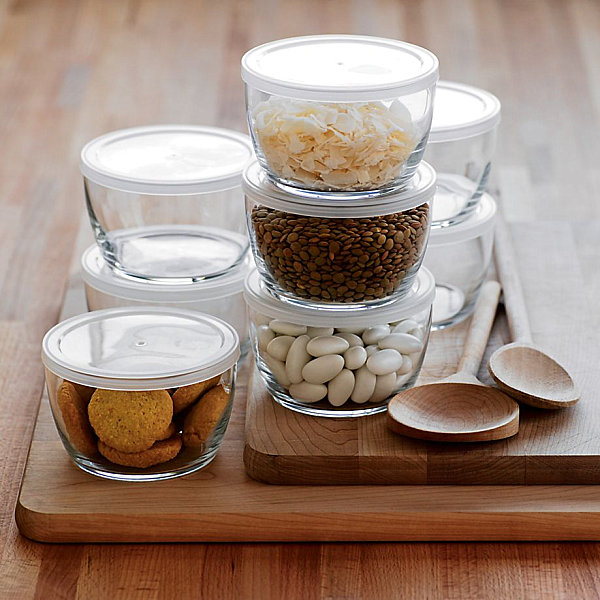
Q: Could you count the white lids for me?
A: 8